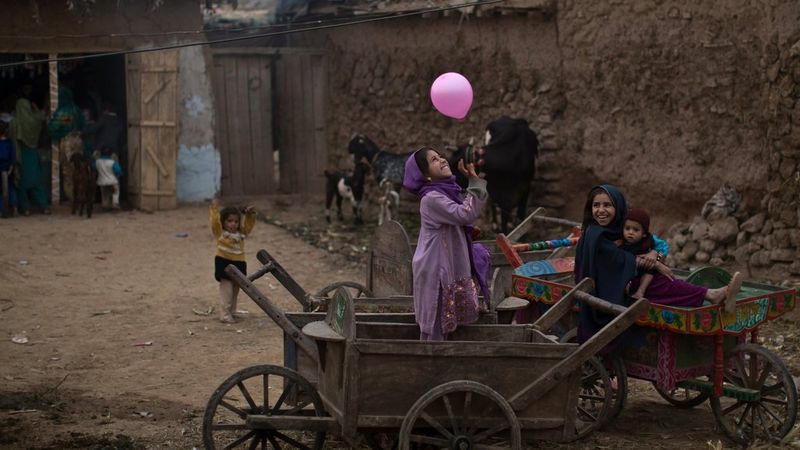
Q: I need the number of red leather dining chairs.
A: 0